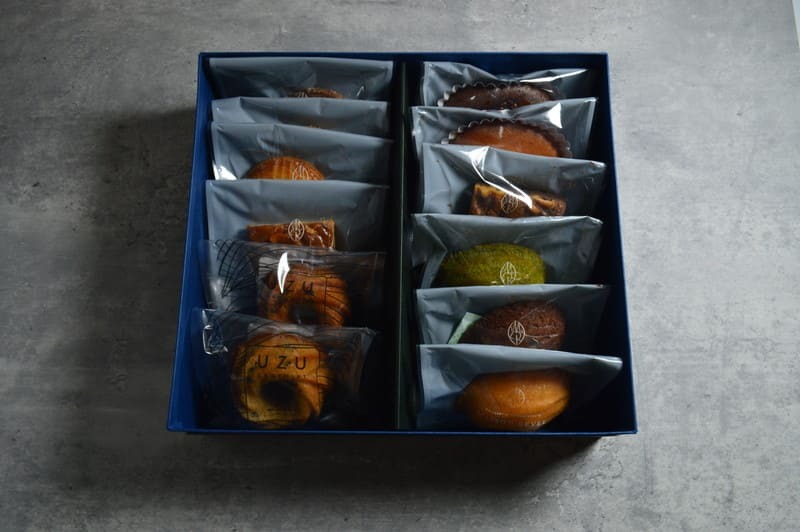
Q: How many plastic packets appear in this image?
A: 12